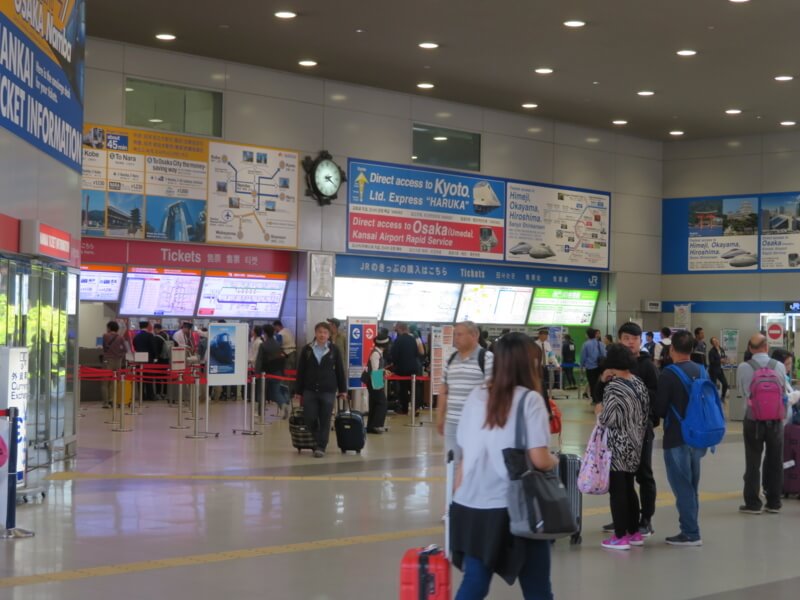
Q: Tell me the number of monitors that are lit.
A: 7